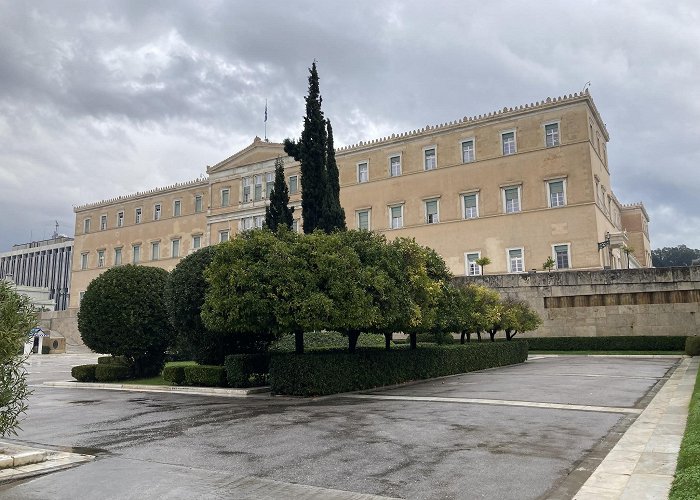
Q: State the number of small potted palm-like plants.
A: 3